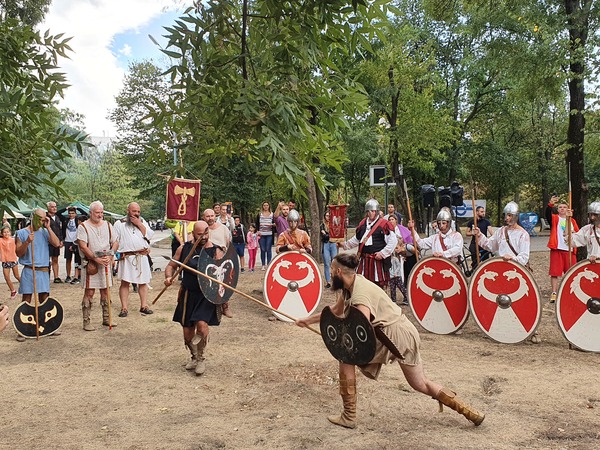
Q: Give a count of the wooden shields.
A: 7